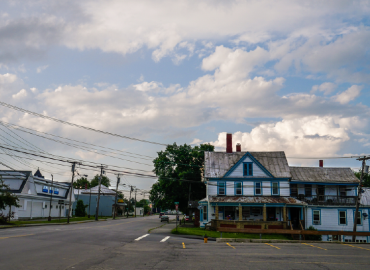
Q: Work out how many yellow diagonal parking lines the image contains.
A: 5